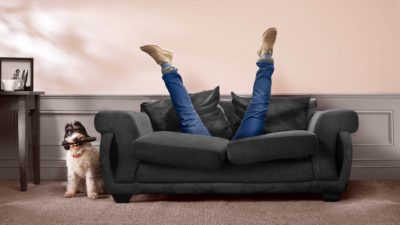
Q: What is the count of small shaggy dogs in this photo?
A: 1